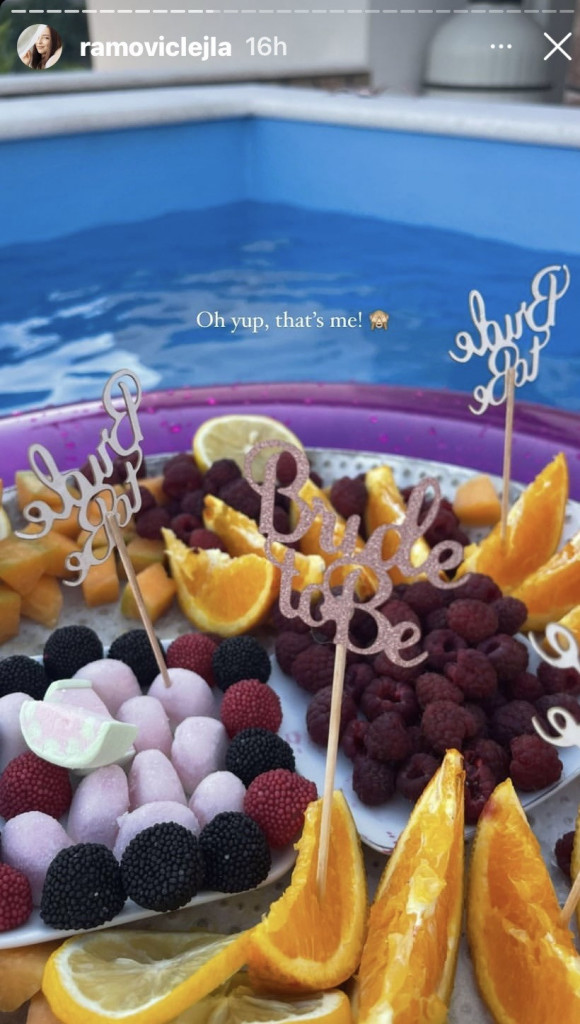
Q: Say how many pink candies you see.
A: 10